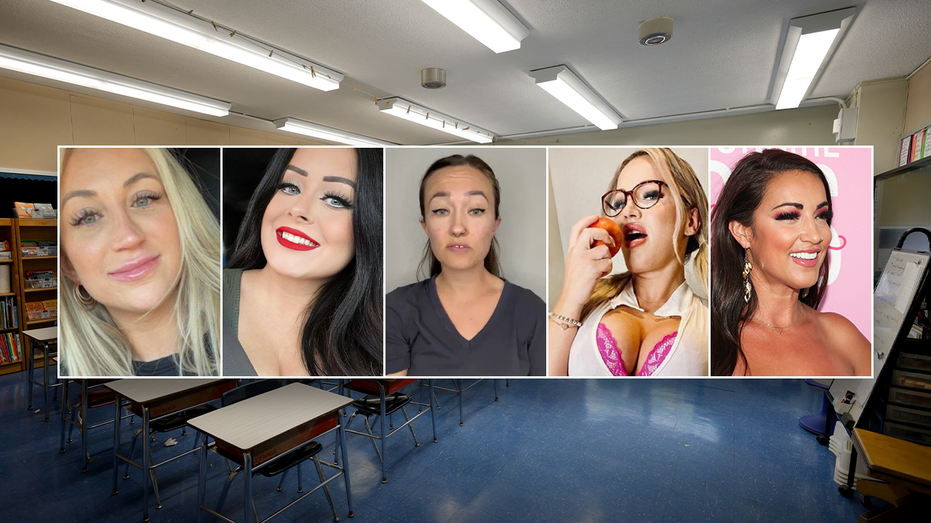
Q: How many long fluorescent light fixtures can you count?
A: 7